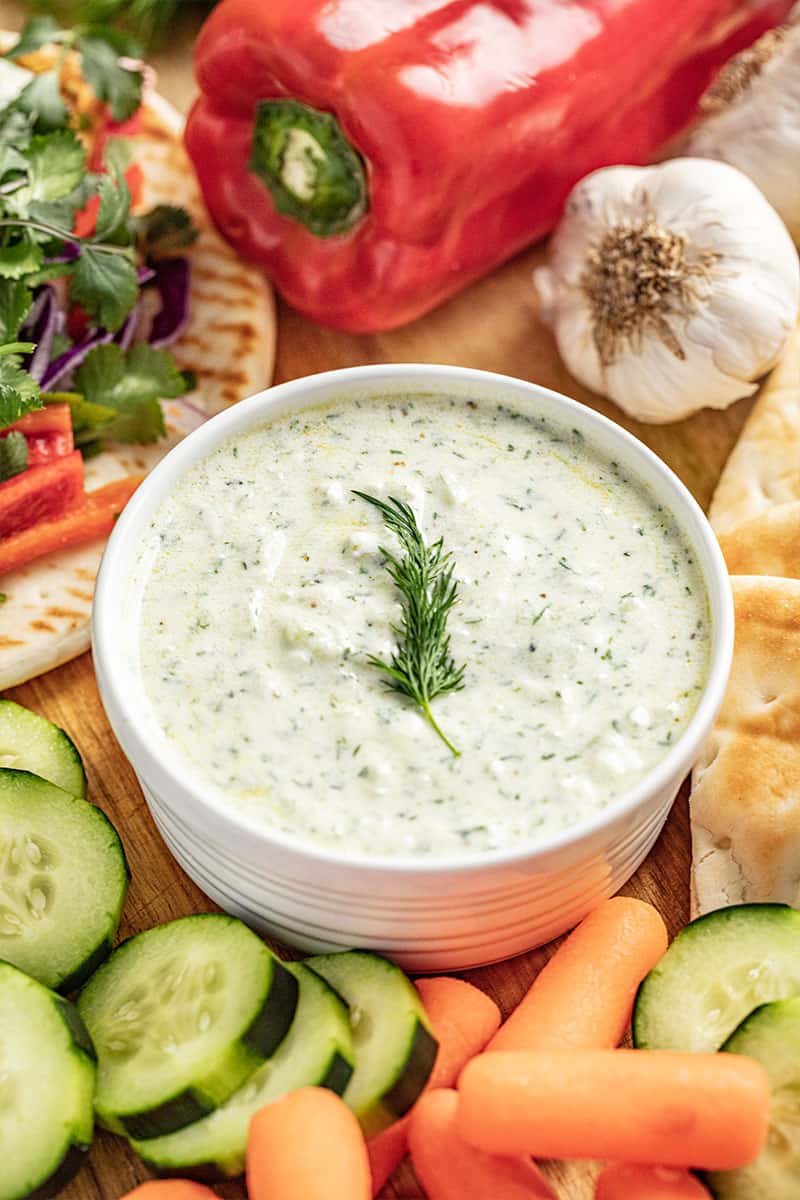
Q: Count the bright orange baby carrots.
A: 7